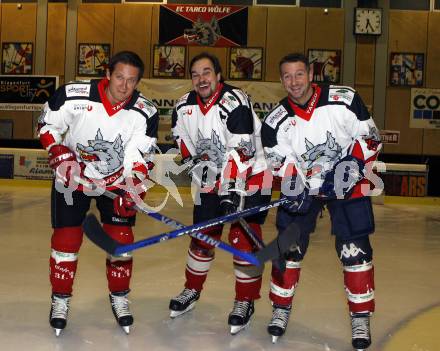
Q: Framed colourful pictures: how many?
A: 6